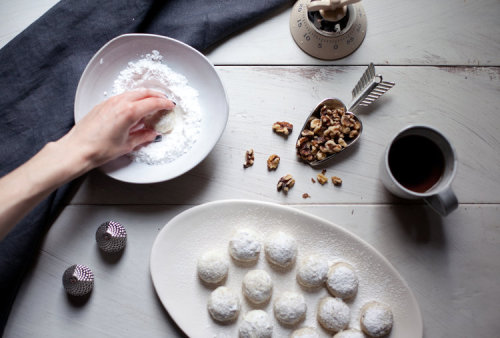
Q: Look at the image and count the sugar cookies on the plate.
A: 13